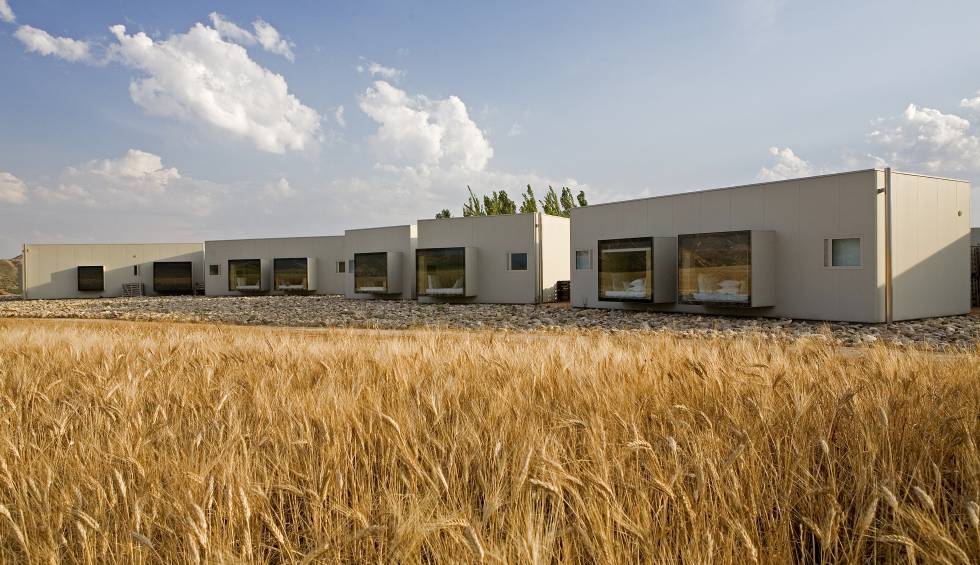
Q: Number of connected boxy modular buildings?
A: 5